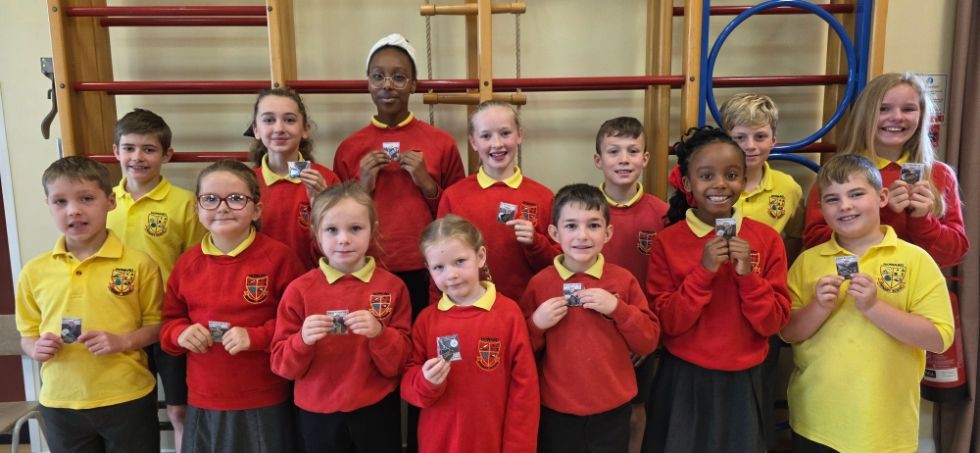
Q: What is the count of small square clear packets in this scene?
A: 11